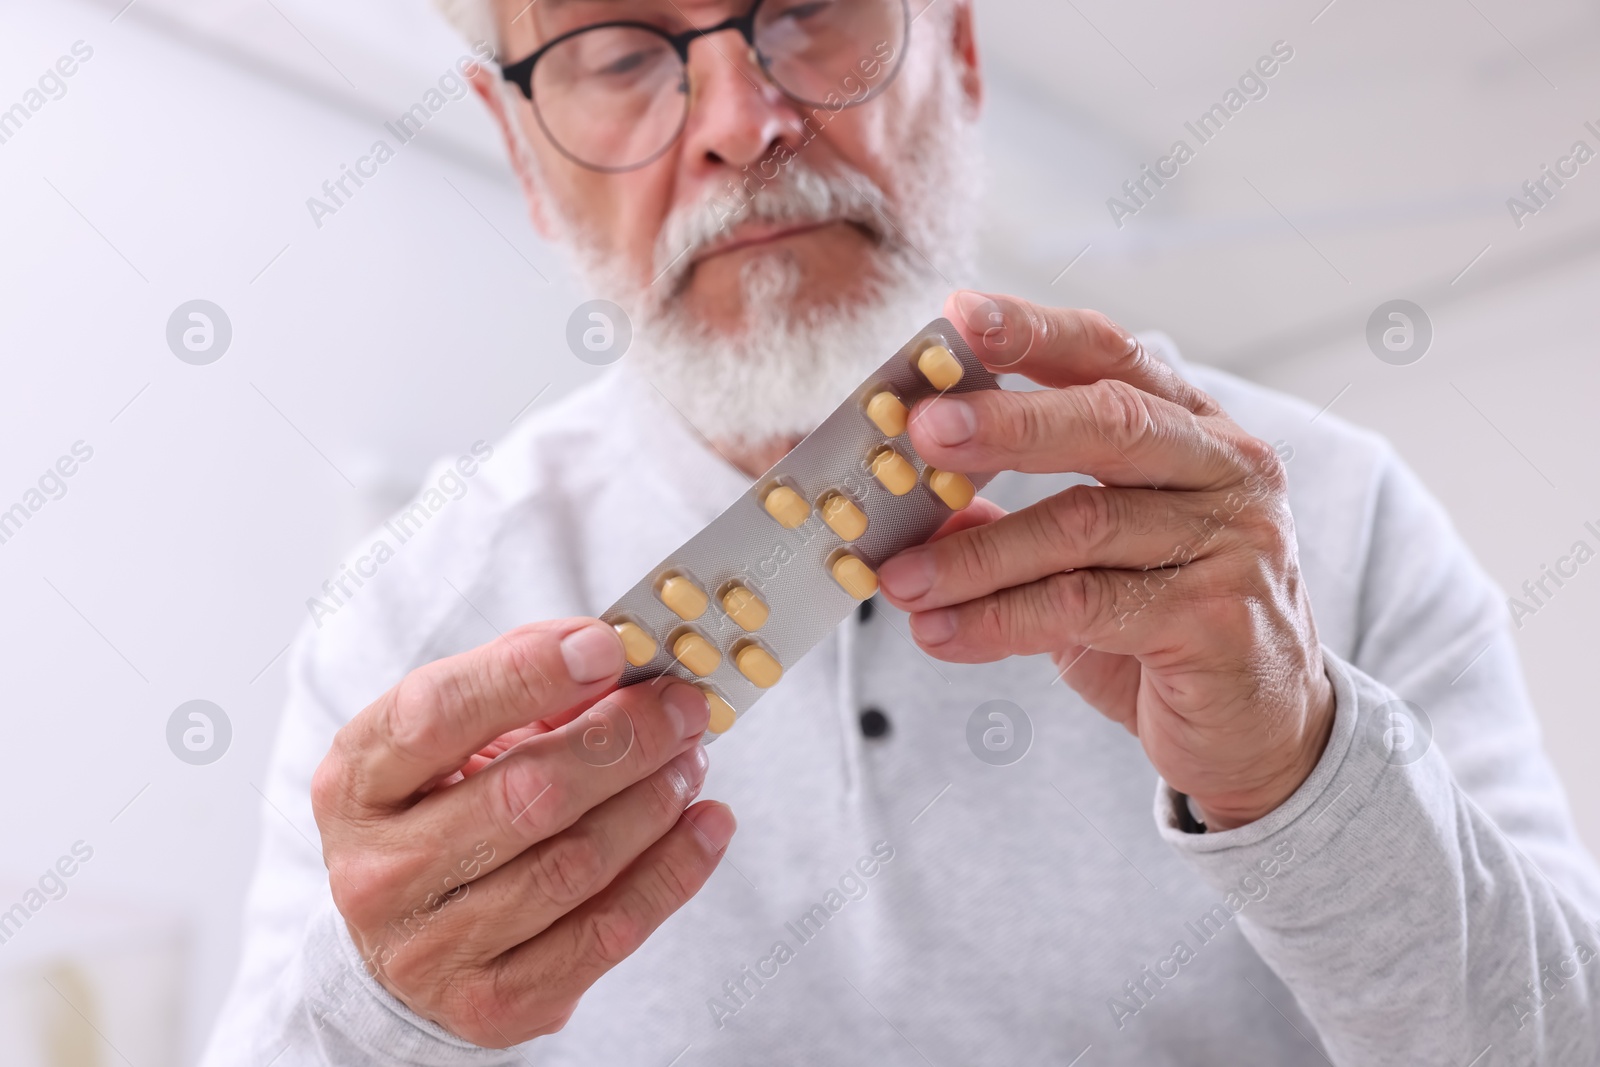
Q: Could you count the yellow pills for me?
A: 13